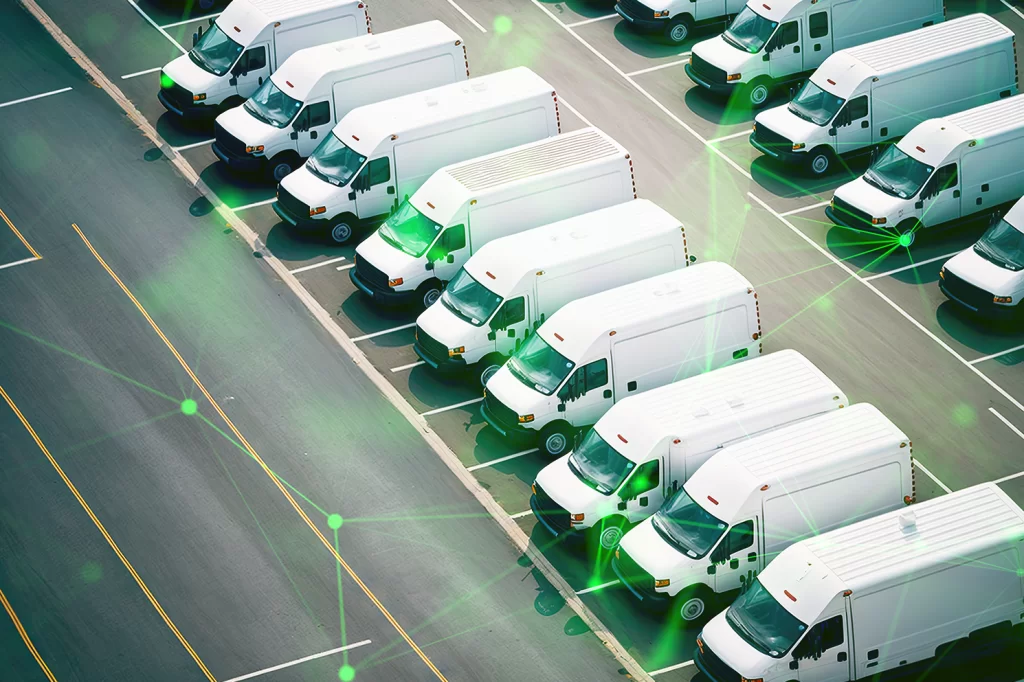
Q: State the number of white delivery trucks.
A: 14